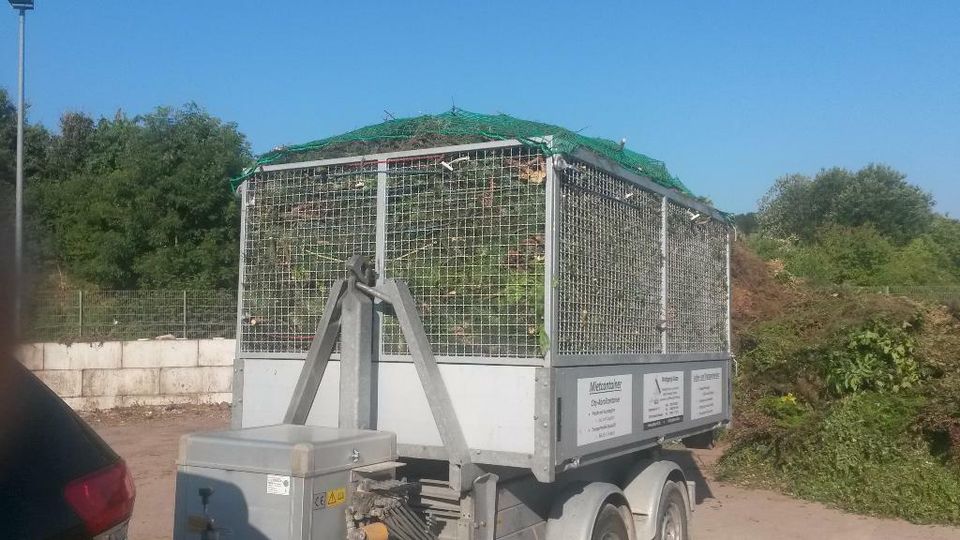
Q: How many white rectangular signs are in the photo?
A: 3